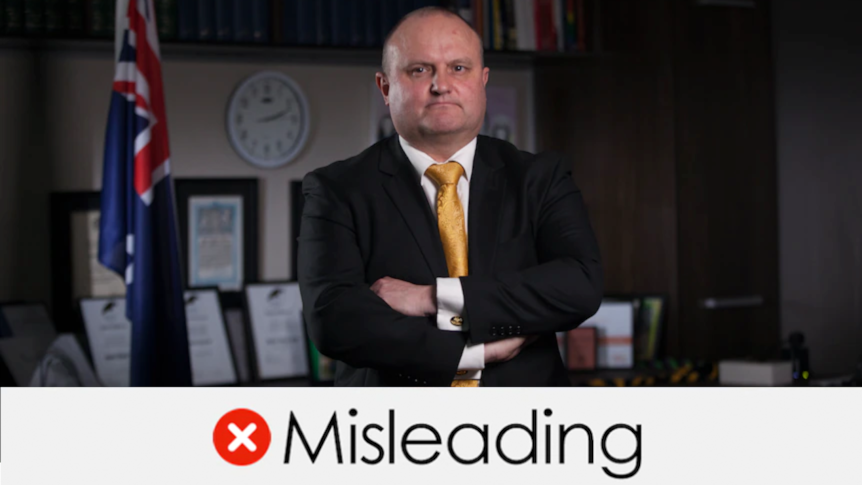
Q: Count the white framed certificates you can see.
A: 3